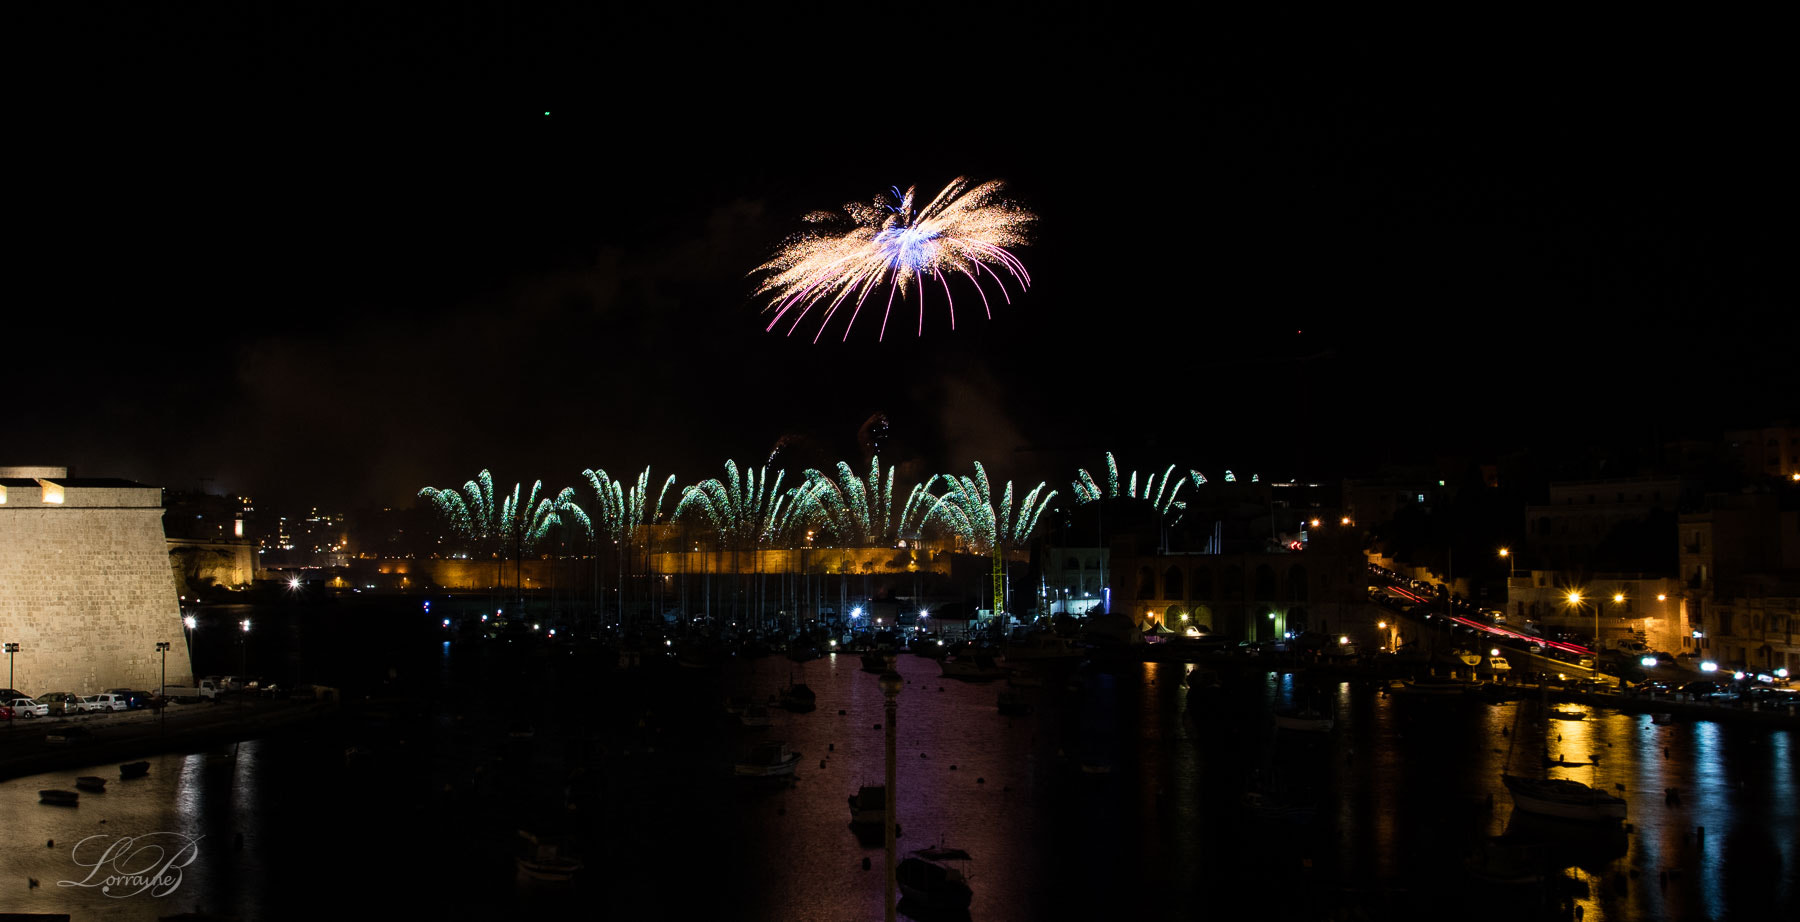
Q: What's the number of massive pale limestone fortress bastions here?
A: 1